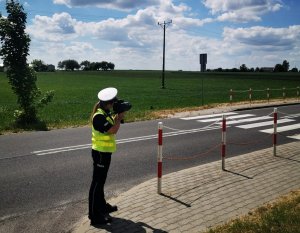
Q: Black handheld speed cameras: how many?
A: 1